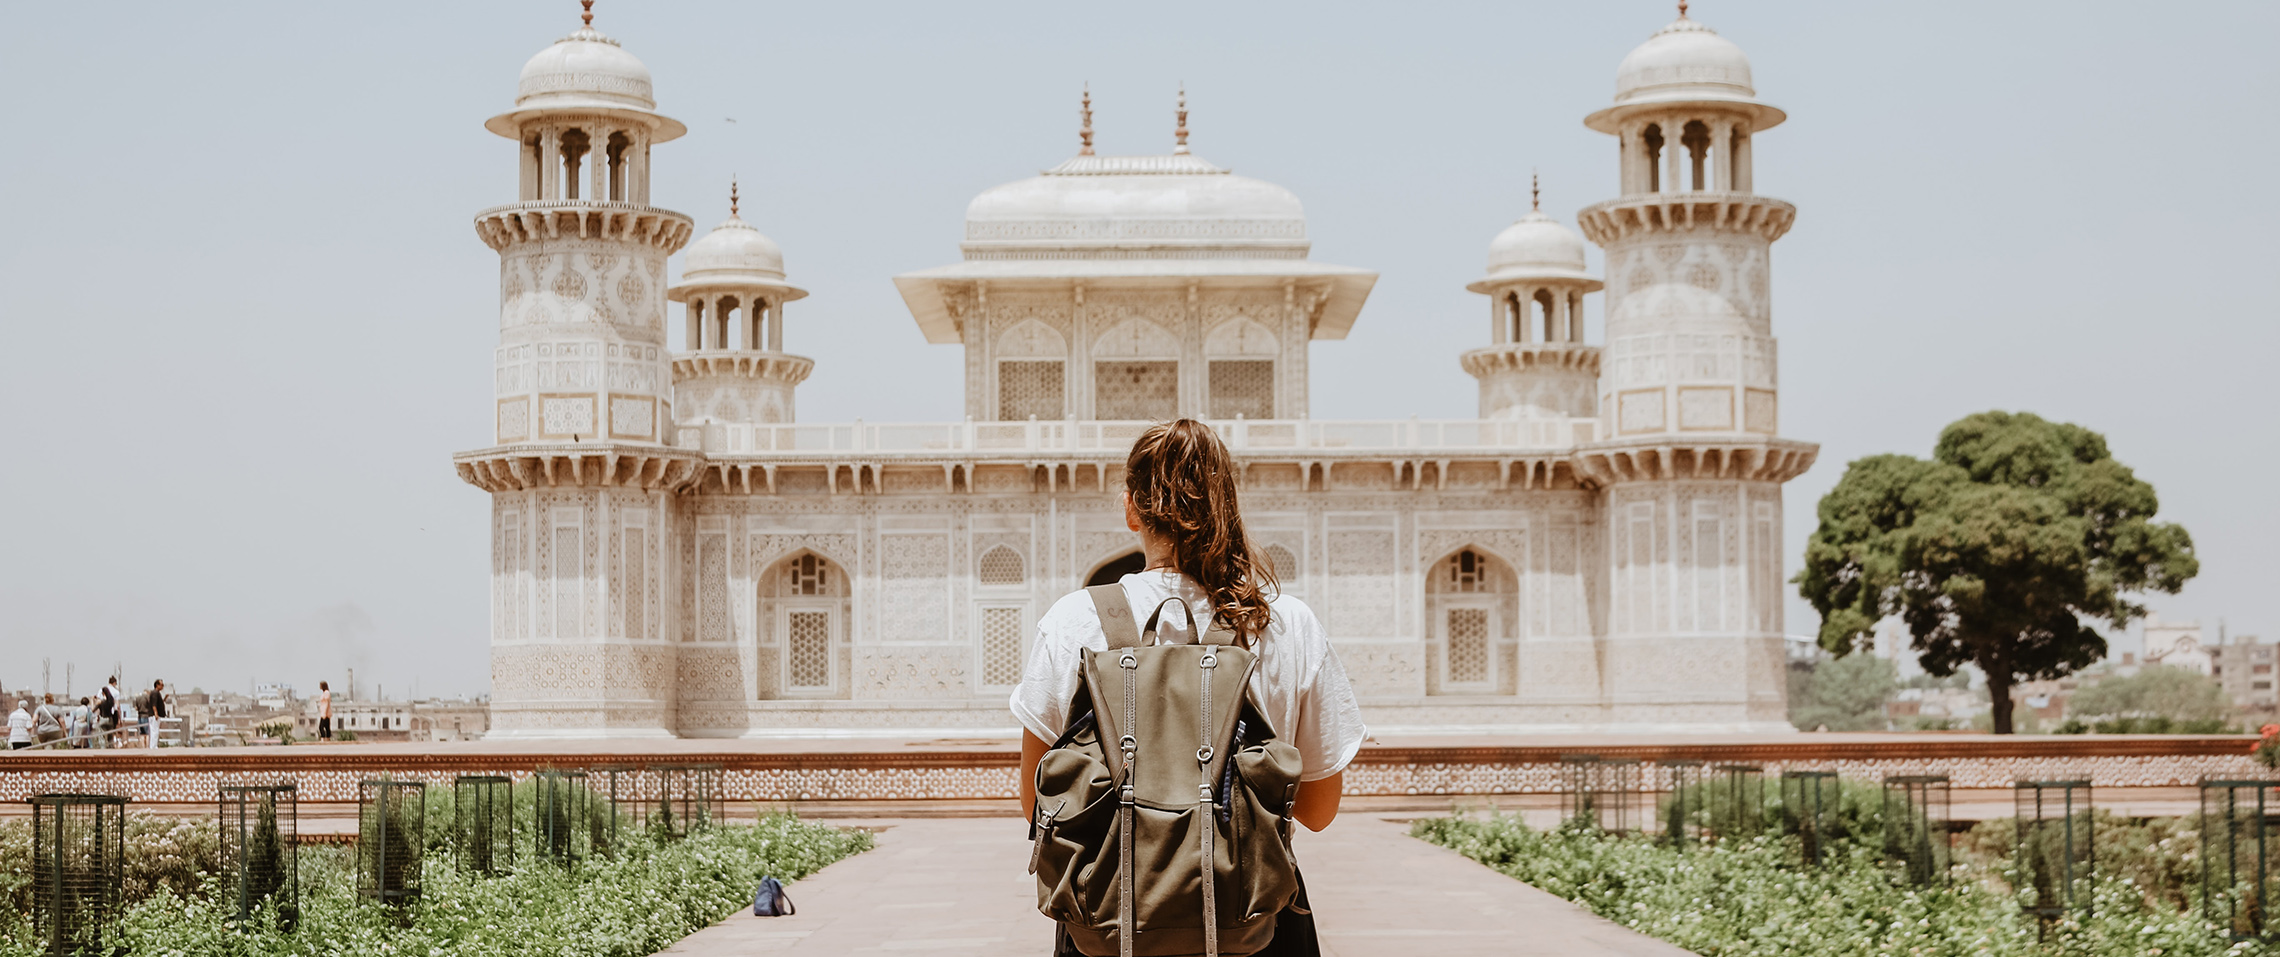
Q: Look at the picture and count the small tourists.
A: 8